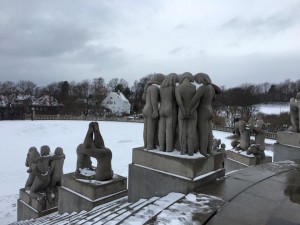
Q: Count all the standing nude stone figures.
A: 4